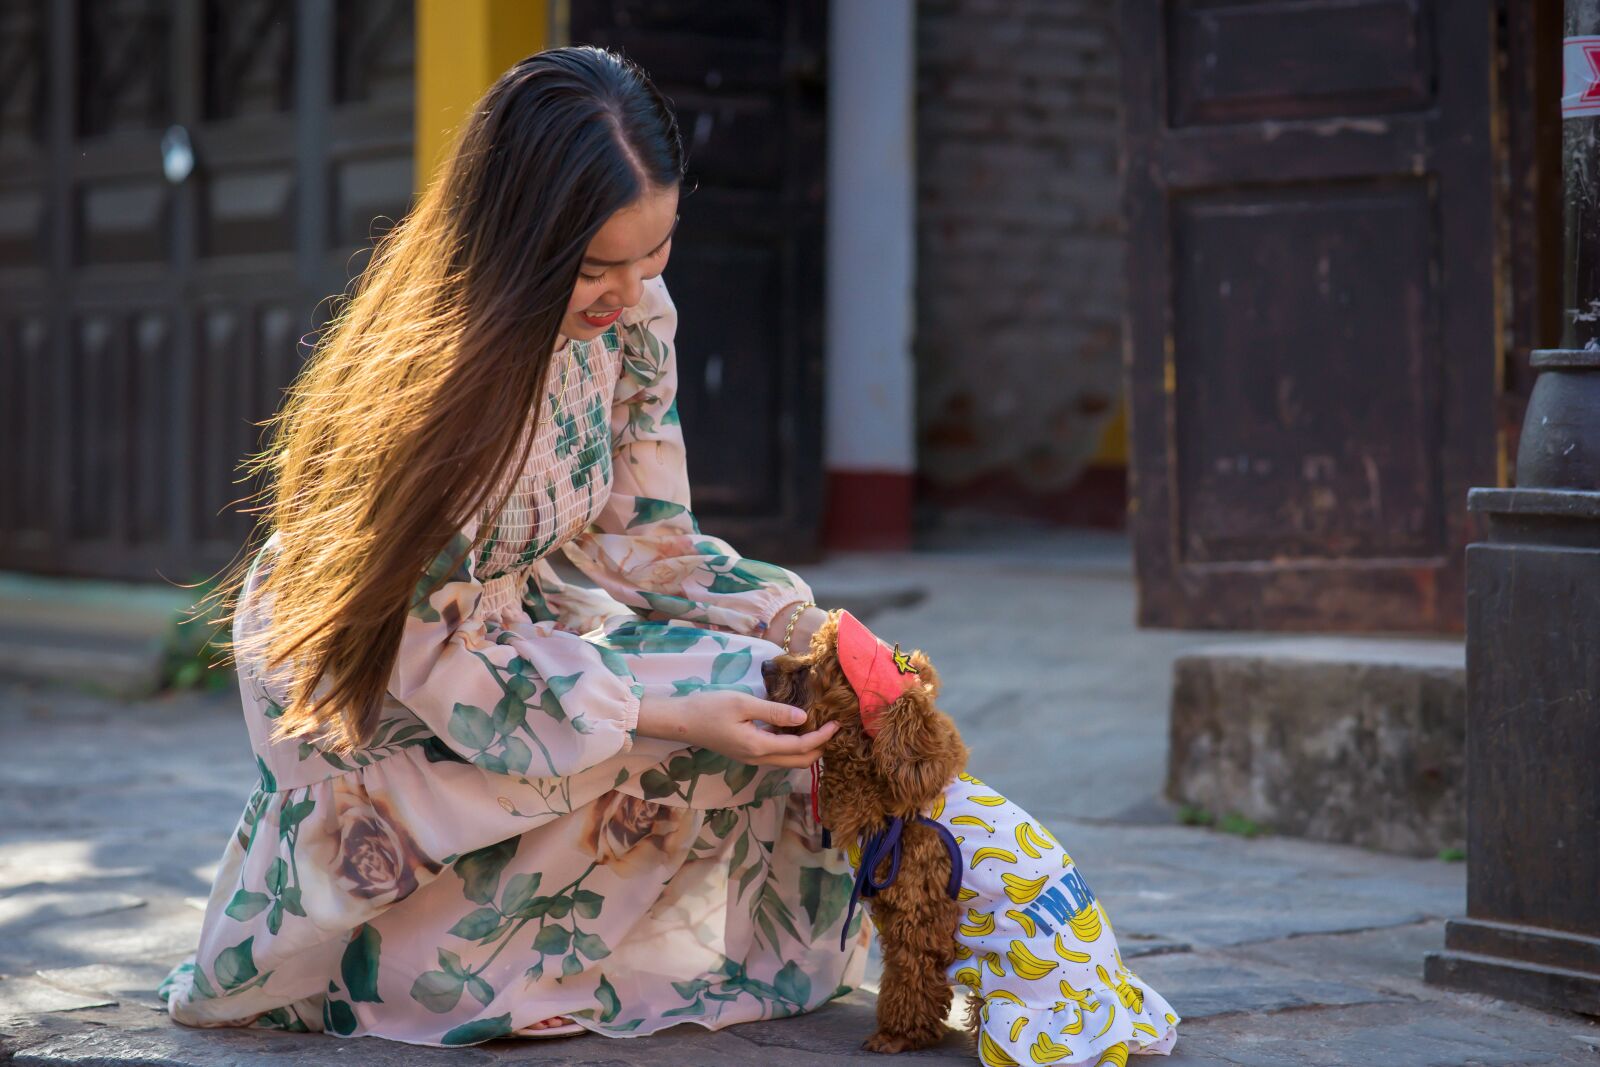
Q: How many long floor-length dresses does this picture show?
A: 1